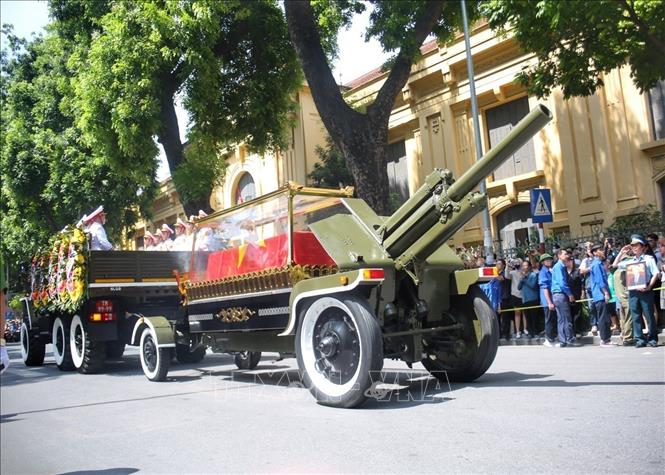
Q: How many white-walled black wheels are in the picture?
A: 5